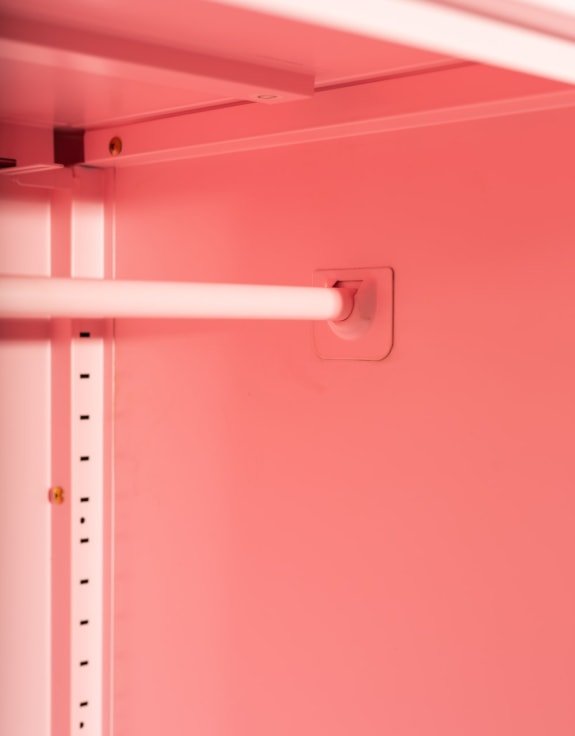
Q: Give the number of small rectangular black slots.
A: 10